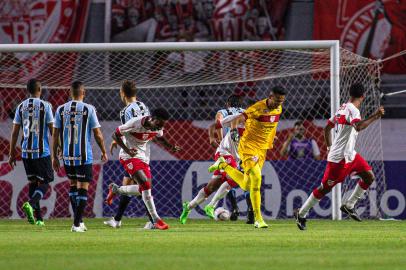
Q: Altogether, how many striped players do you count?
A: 4